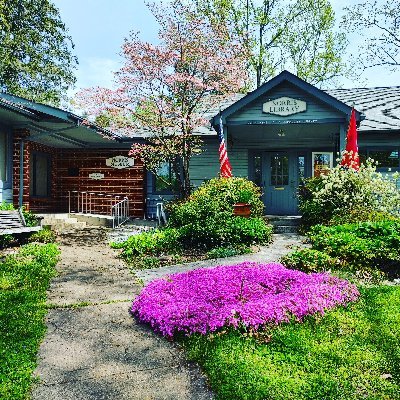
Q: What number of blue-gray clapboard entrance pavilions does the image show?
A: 1